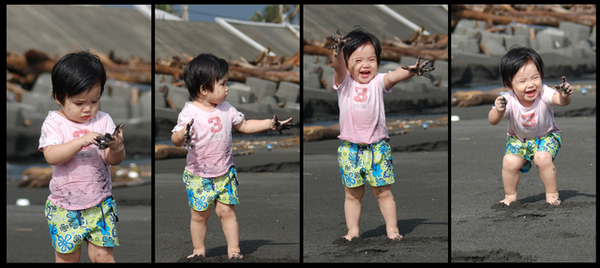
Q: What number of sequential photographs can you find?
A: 4